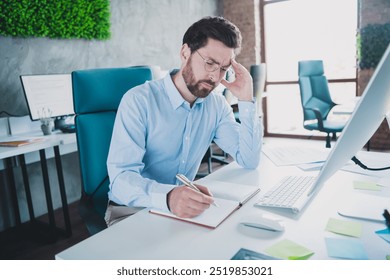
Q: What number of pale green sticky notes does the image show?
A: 3